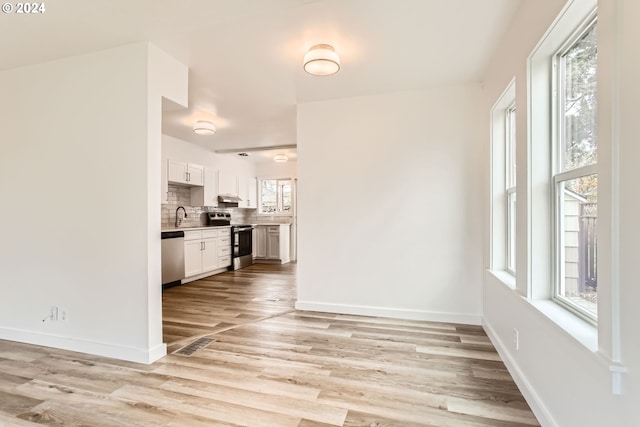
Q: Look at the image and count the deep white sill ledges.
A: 2